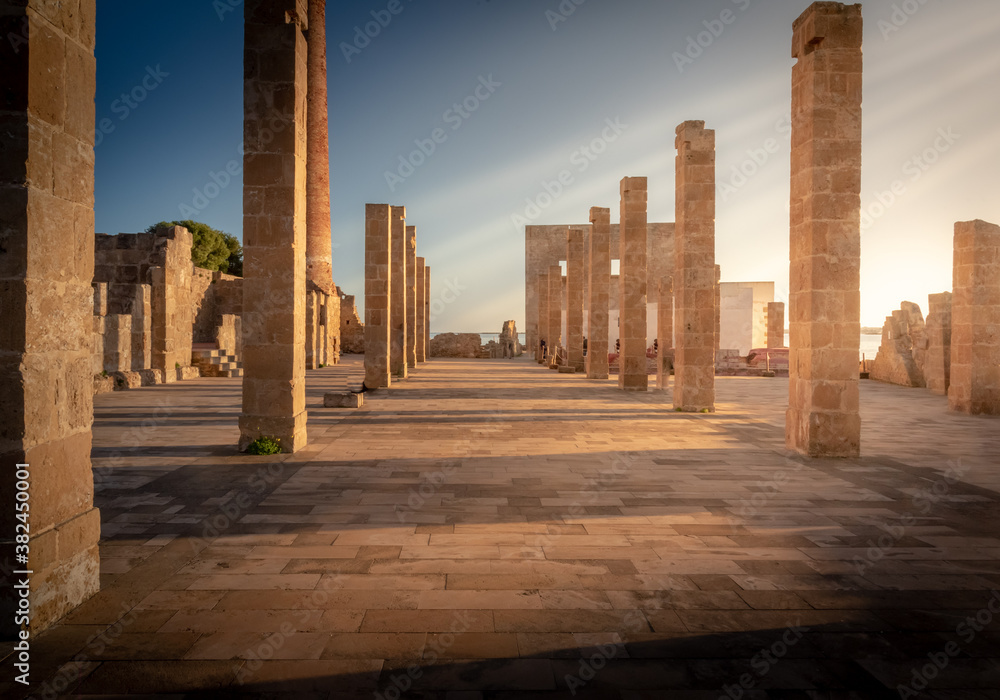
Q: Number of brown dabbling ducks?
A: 0